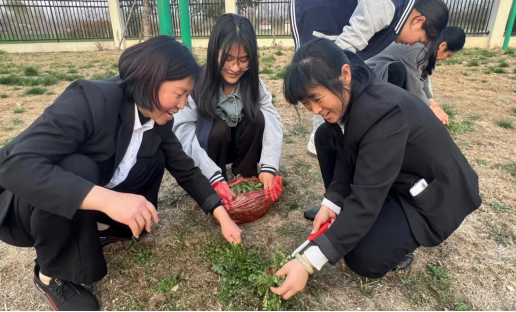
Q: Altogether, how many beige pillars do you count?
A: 3